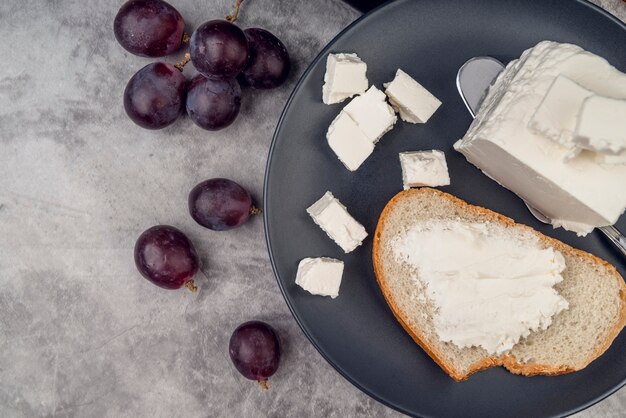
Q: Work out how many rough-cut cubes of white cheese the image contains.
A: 7